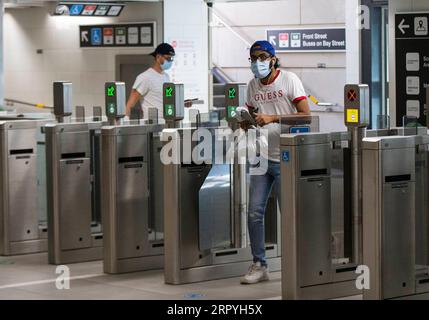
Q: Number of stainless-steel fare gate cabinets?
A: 6